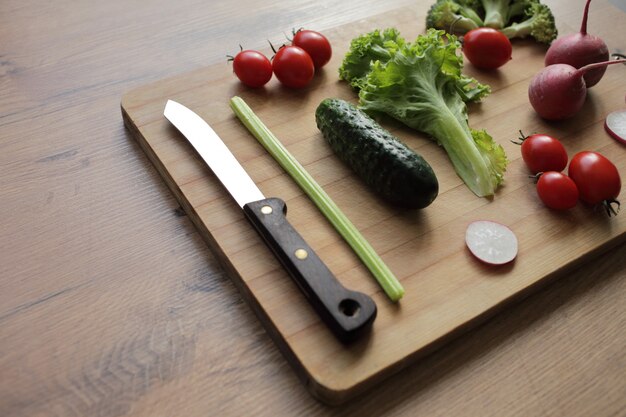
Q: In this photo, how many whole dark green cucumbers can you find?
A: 1